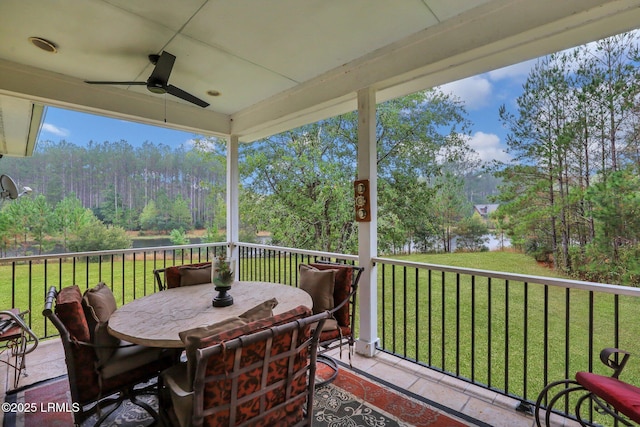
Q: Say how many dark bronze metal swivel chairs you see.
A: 4